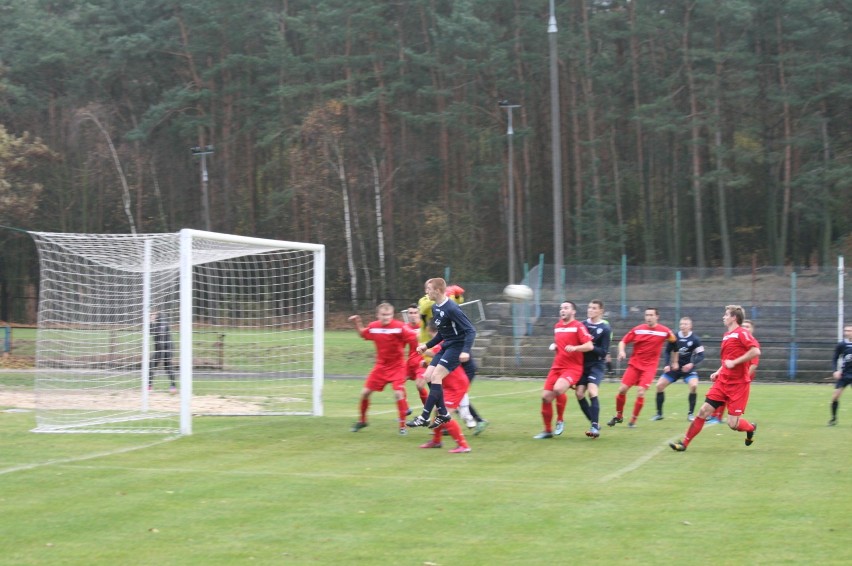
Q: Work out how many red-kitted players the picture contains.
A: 7